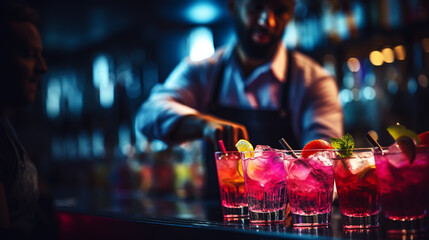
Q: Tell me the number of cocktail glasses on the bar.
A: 5